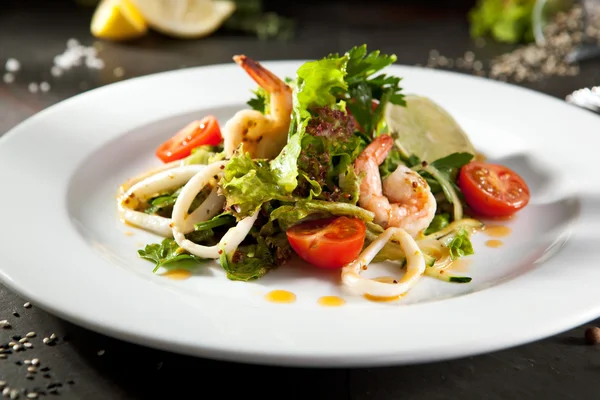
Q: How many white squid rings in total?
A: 3